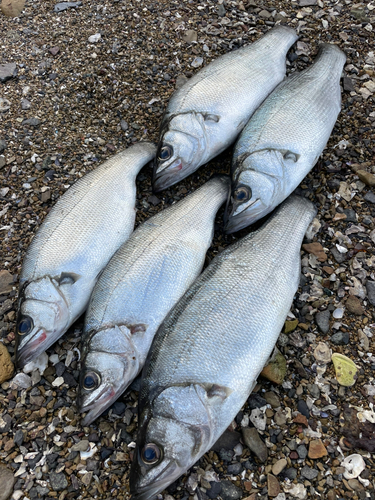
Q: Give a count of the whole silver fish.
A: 5